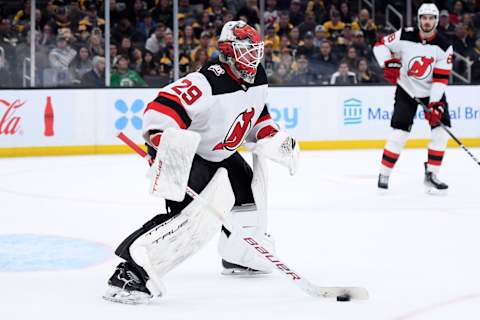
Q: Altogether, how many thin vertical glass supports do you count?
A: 5